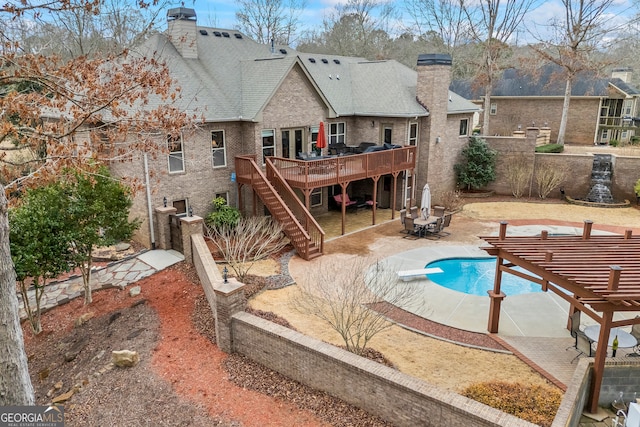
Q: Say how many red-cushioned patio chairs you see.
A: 2